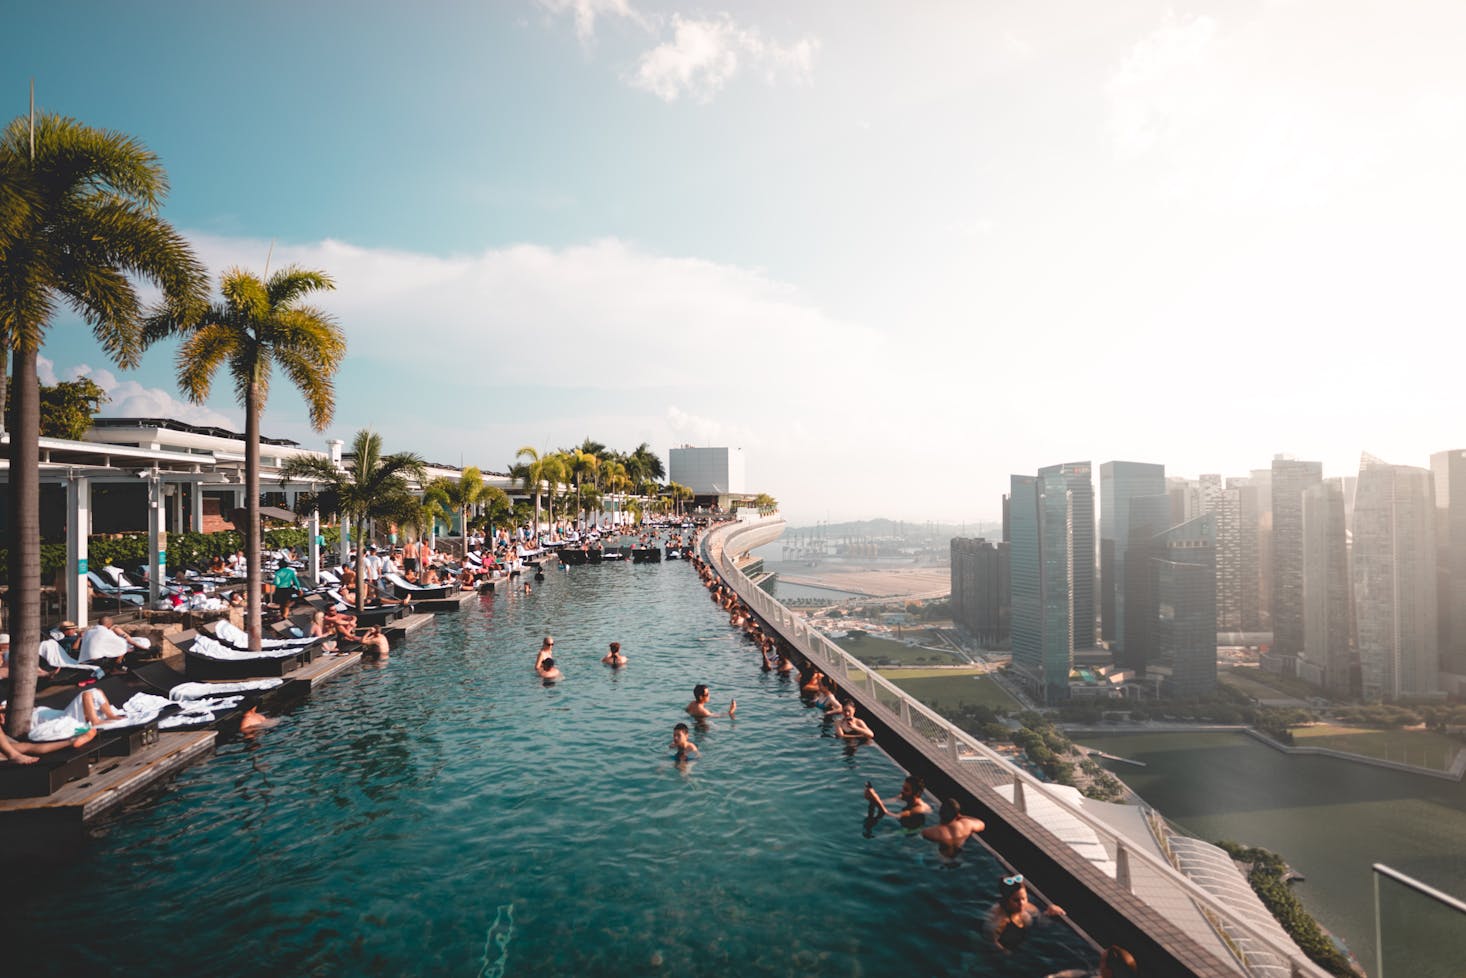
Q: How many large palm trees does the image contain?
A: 2